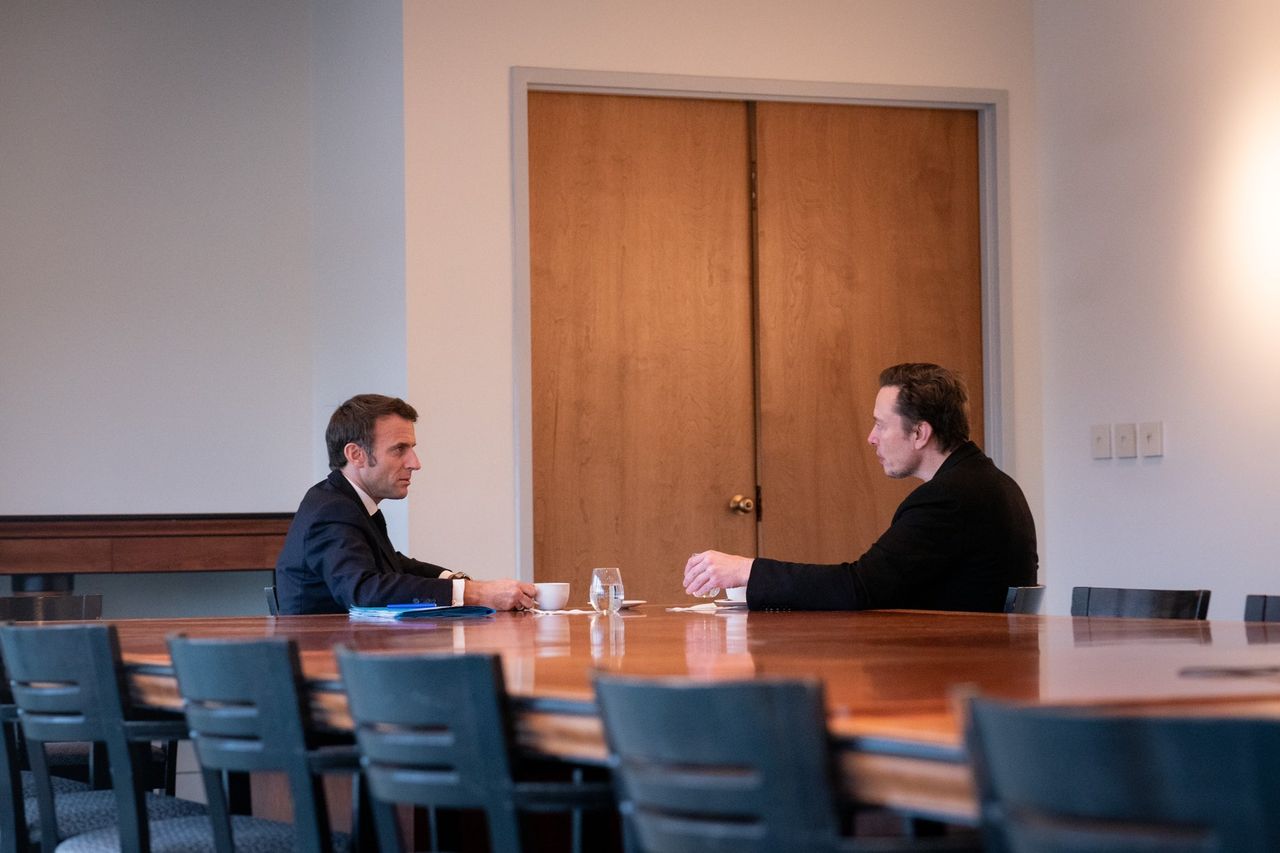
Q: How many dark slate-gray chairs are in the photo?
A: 11